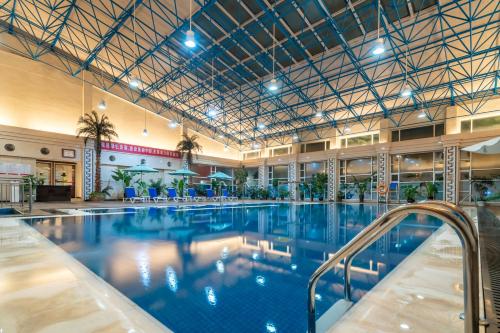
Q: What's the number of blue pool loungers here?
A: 6